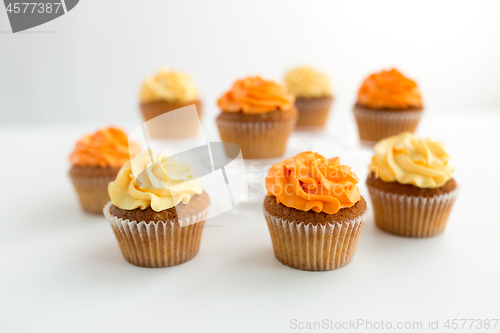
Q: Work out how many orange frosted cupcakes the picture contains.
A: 4